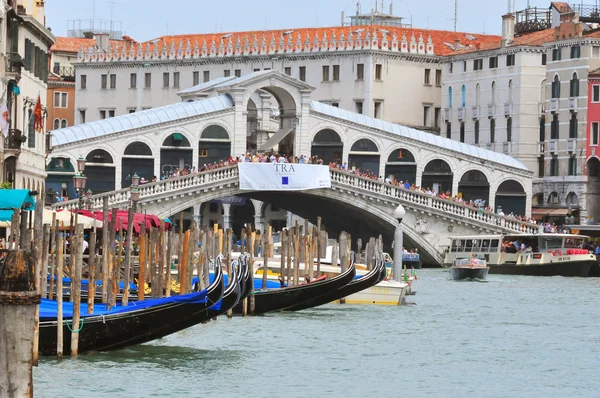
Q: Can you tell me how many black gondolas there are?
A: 7